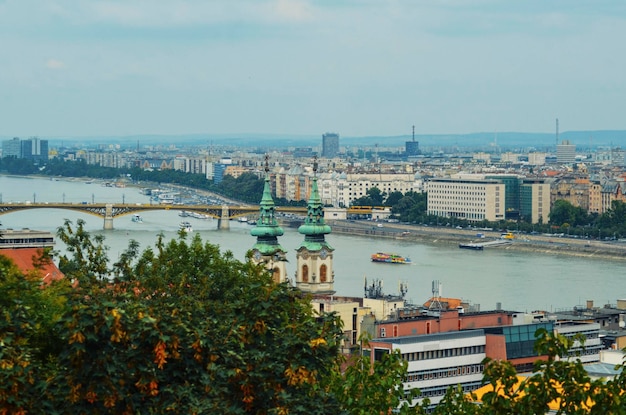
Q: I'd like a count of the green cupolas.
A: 2